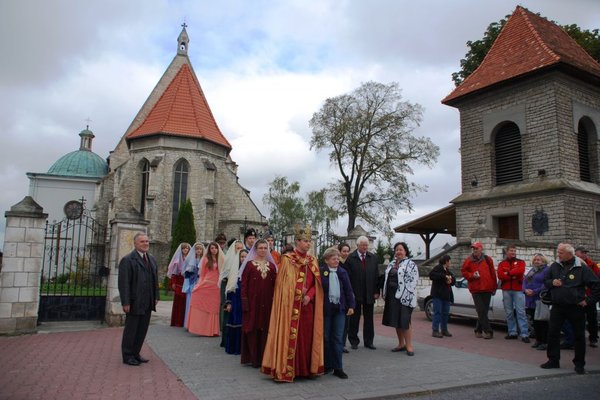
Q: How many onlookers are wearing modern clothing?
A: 11